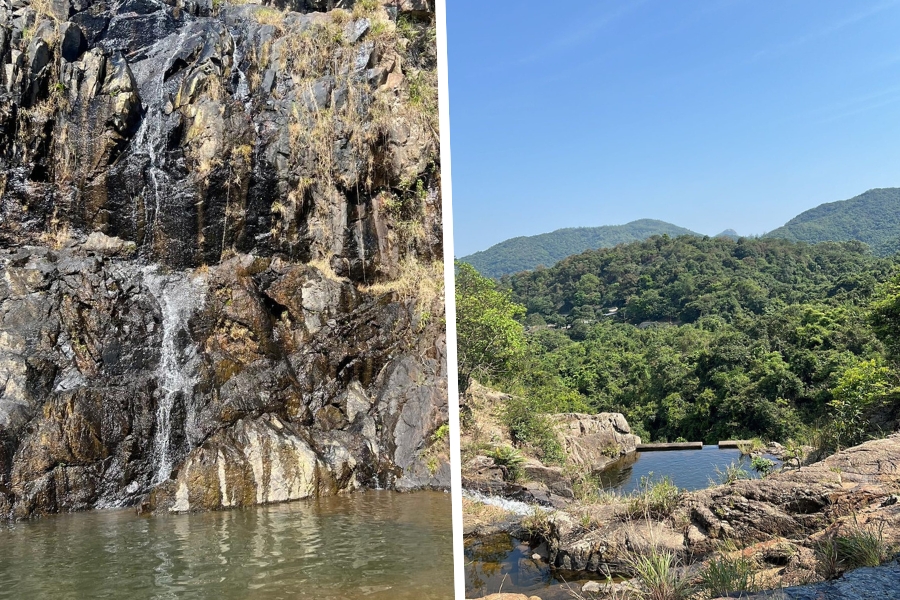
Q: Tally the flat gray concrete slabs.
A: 2